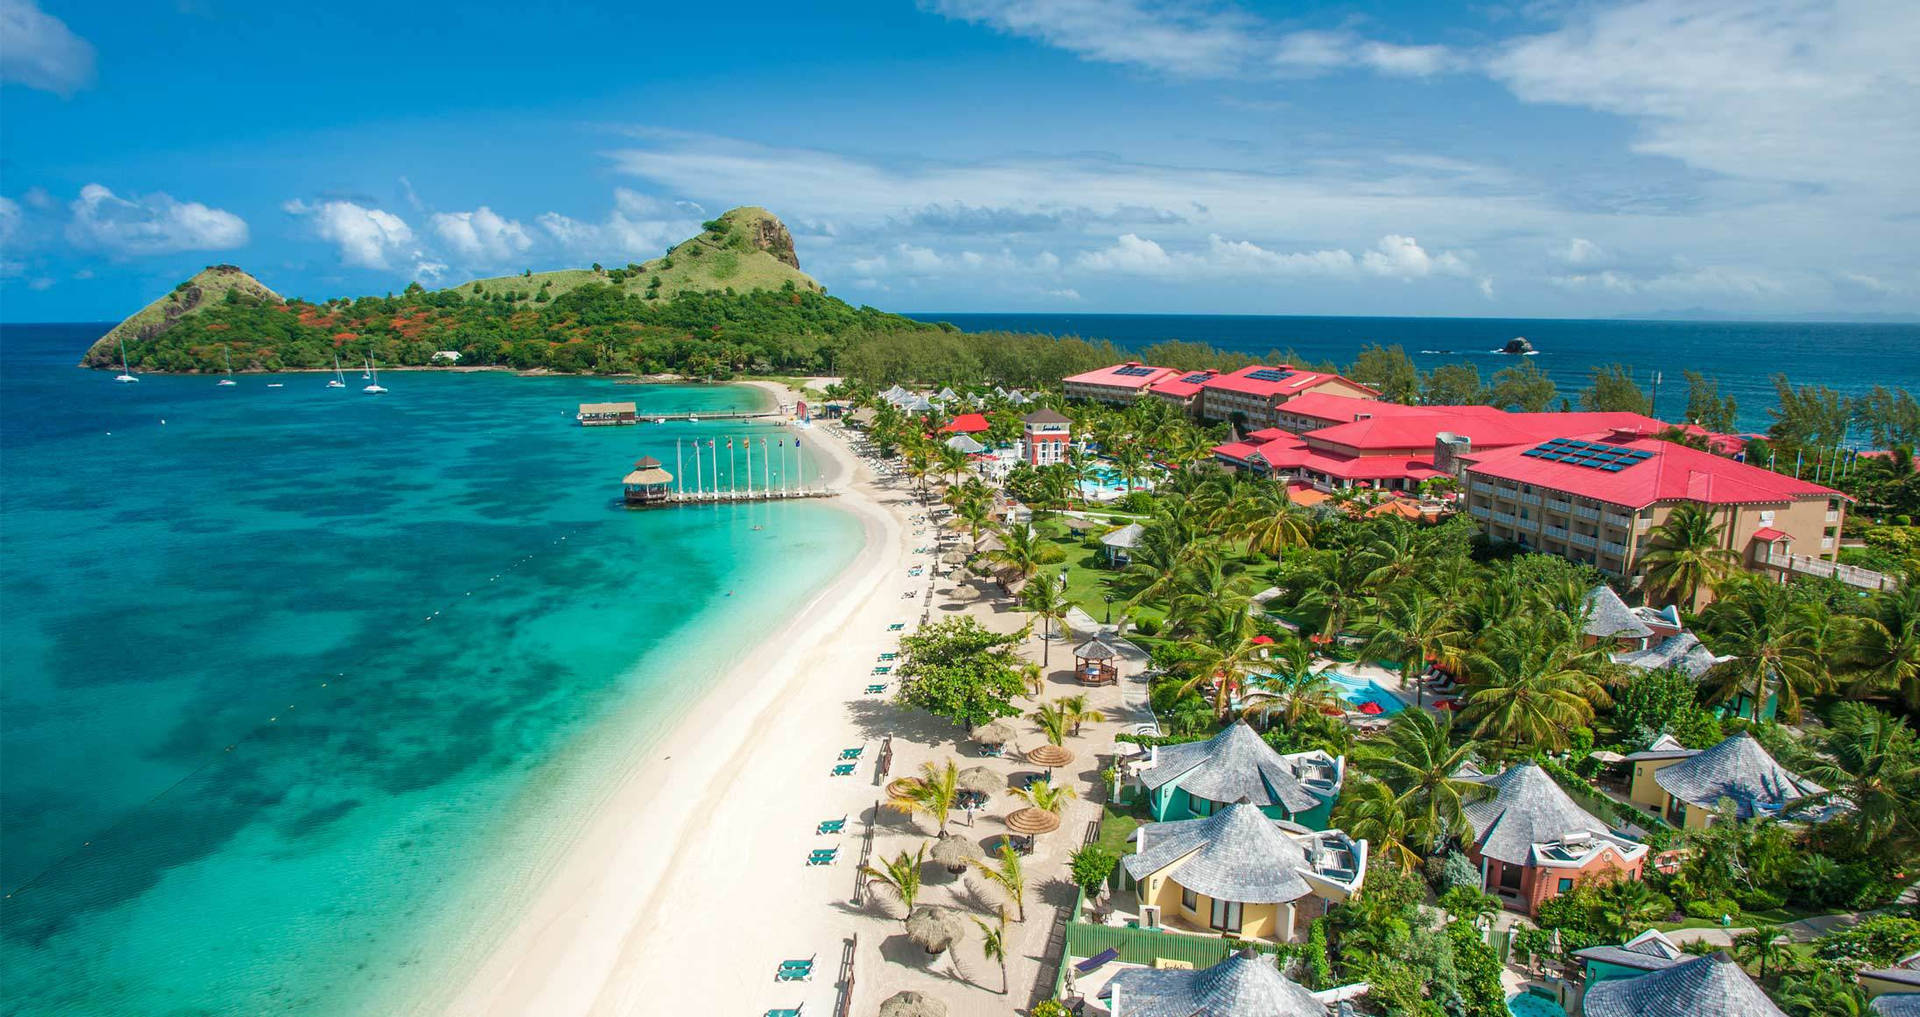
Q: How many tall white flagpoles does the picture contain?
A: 8